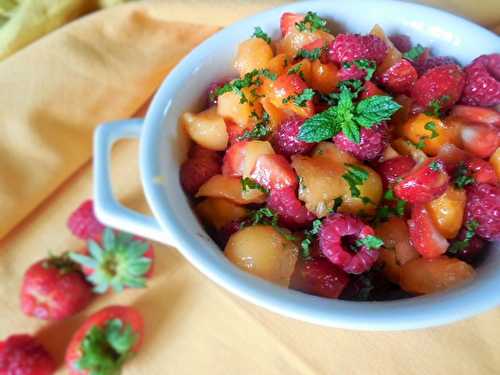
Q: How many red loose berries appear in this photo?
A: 5